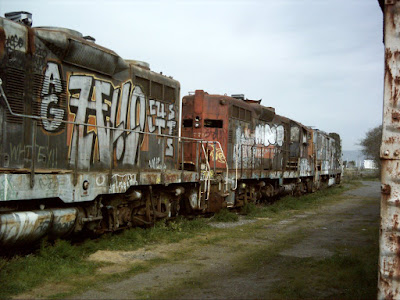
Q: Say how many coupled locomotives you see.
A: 3